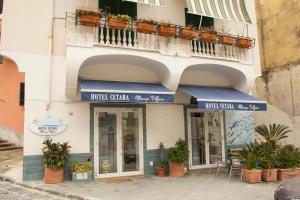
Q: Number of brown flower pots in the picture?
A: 14